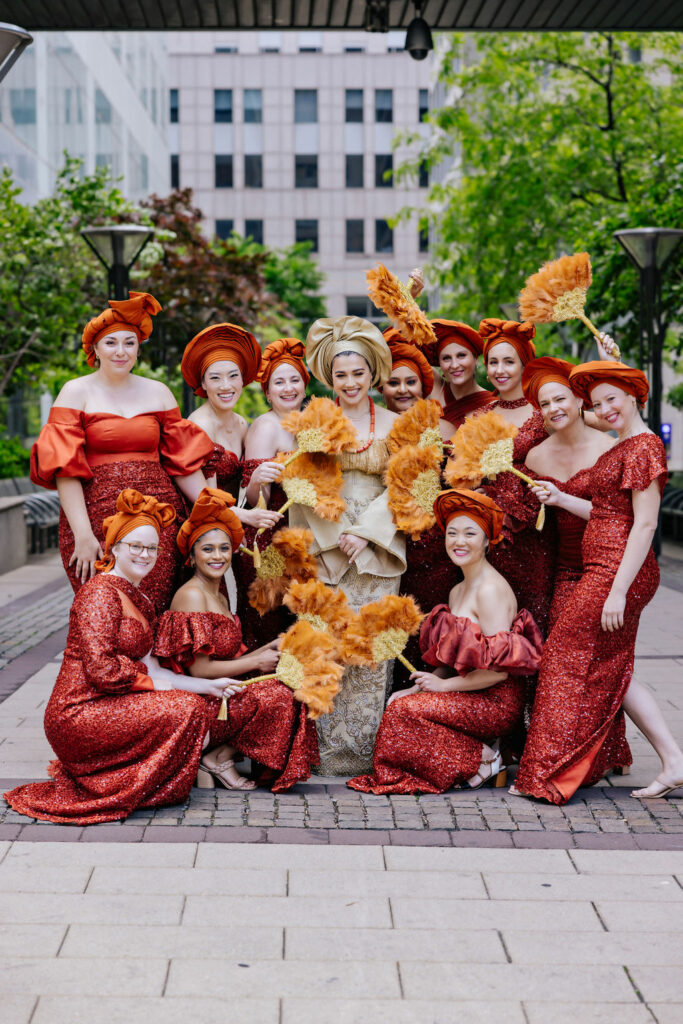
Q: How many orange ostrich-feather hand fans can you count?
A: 11